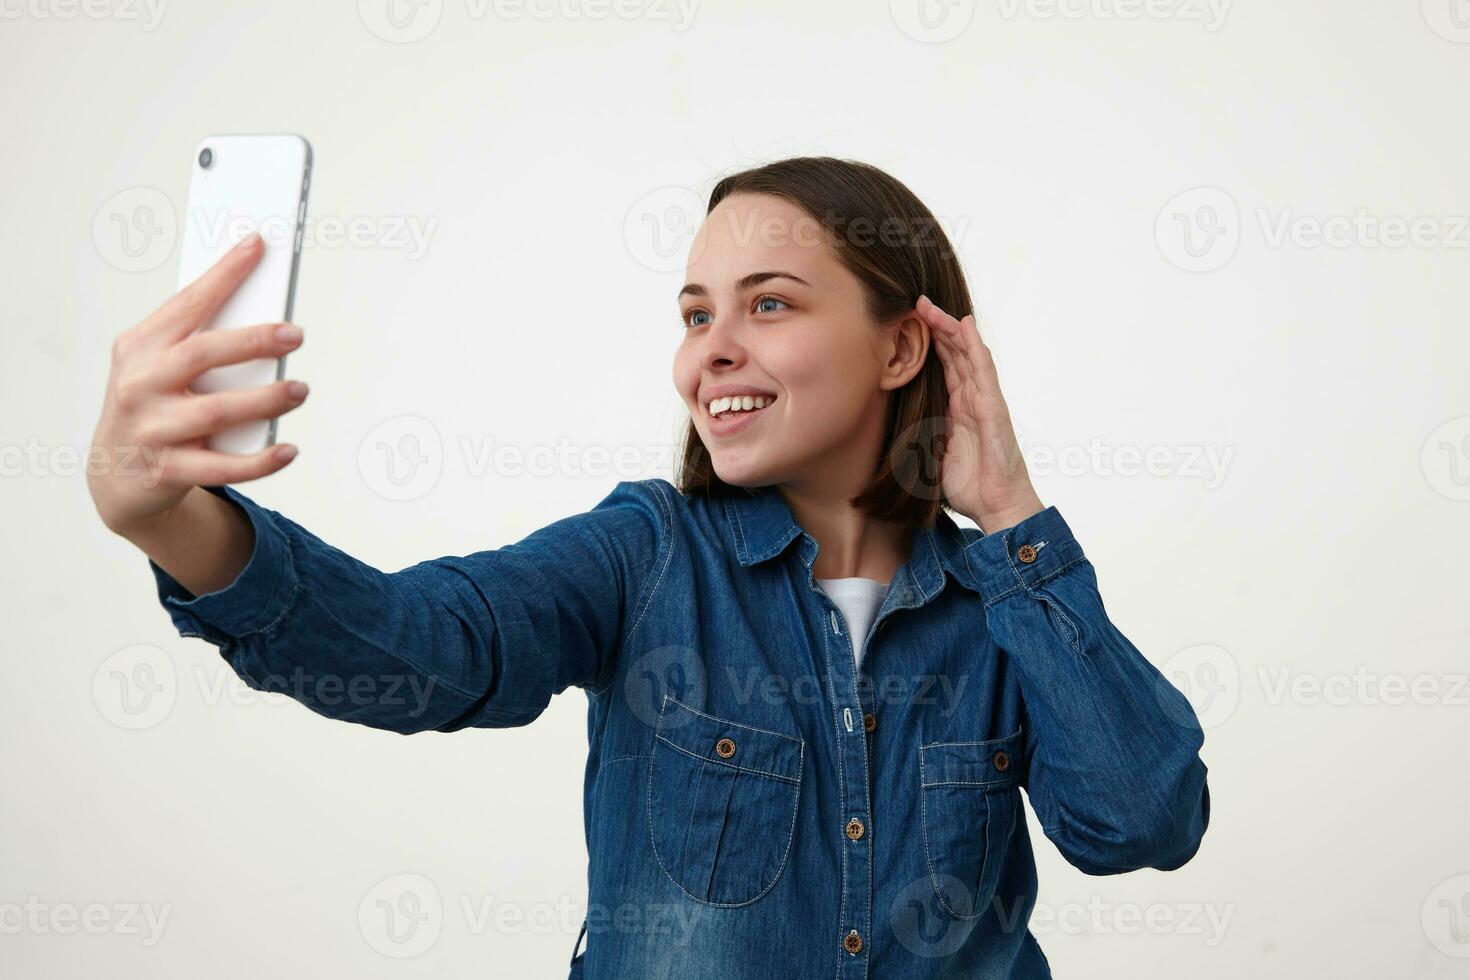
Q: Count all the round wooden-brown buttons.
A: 6